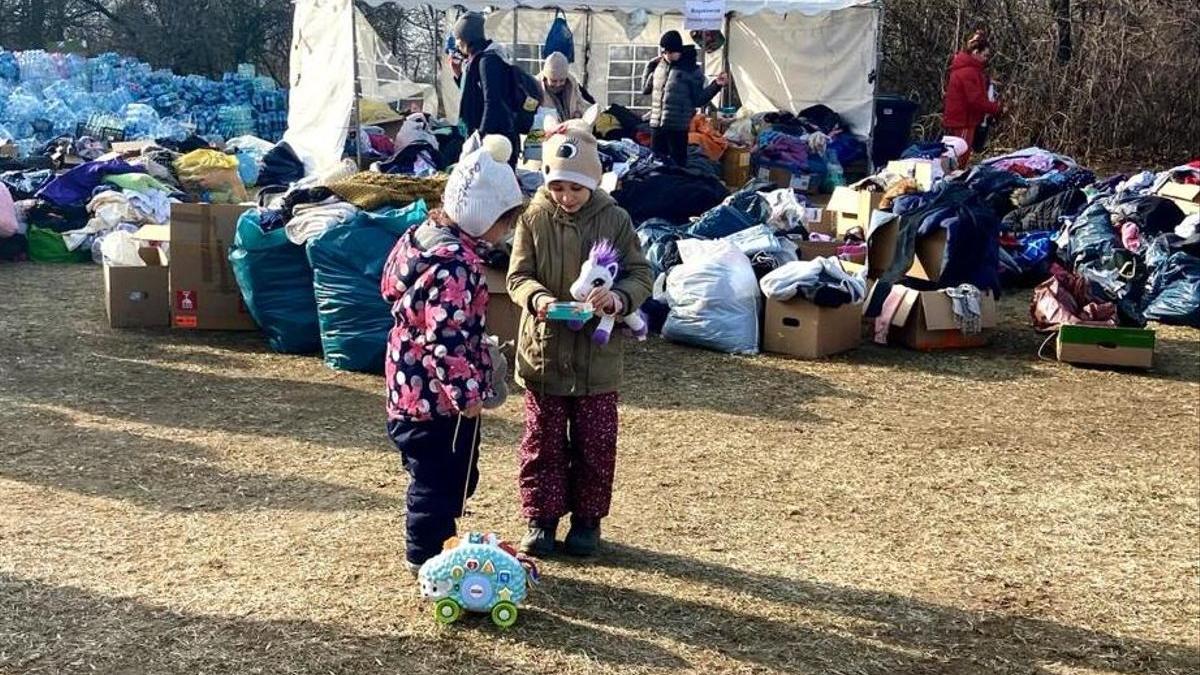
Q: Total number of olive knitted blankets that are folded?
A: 1